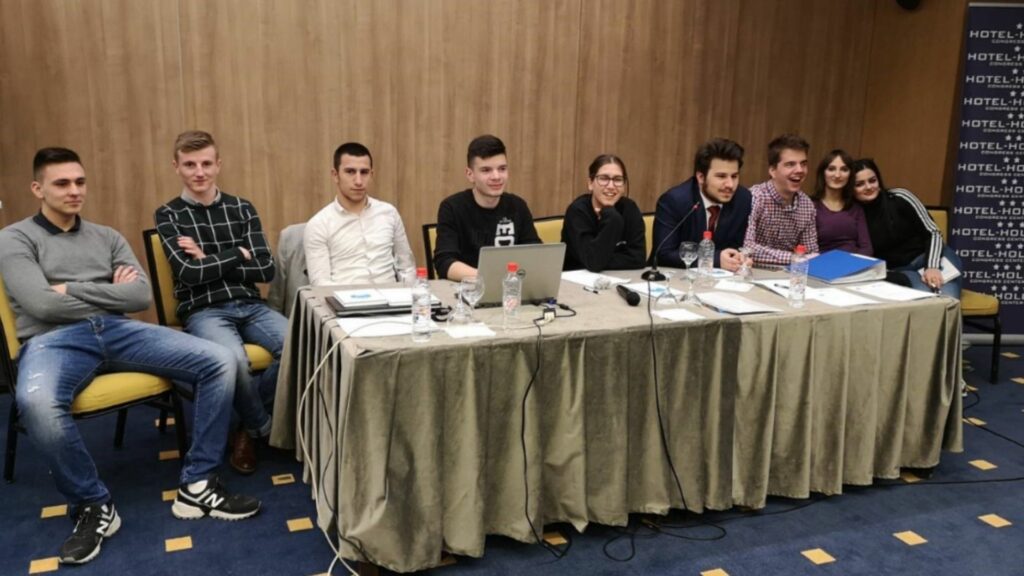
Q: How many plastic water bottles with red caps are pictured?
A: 4